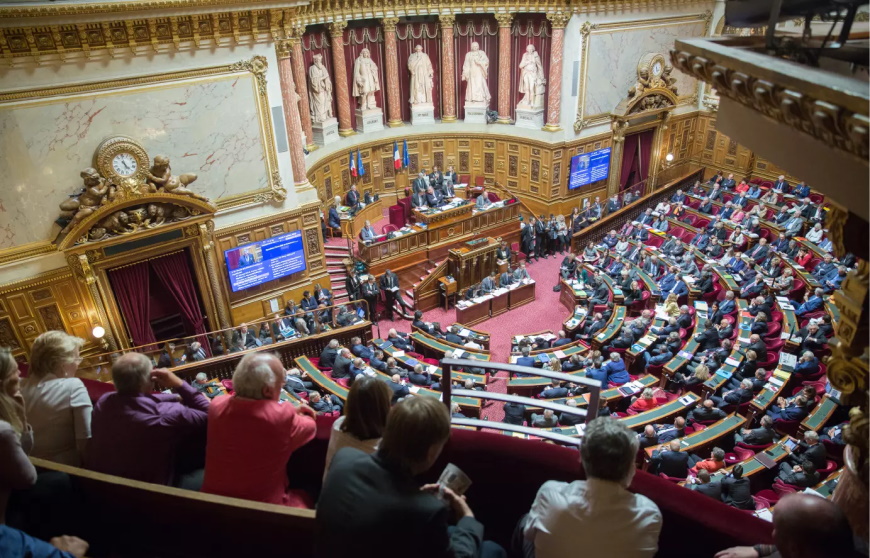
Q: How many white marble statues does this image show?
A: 5